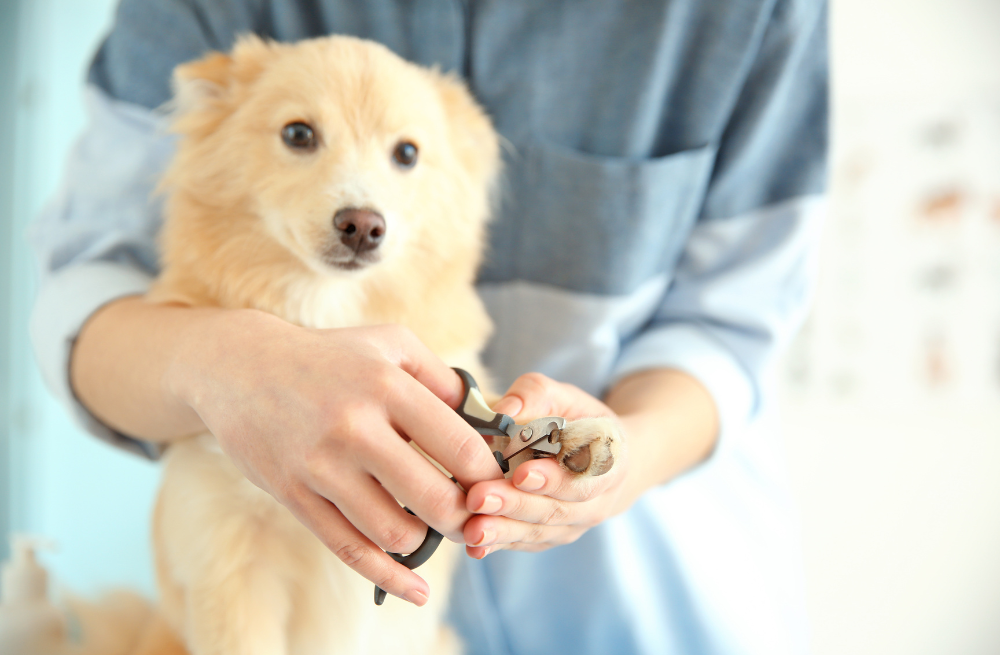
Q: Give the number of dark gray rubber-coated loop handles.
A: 2